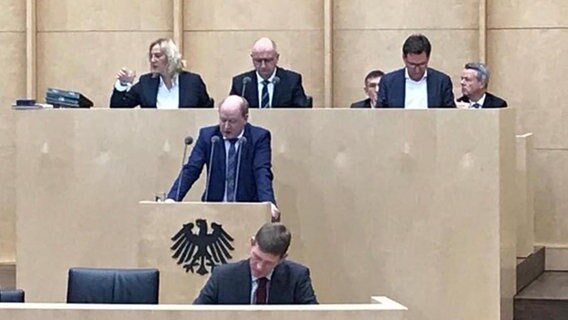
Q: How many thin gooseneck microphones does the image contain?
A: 5